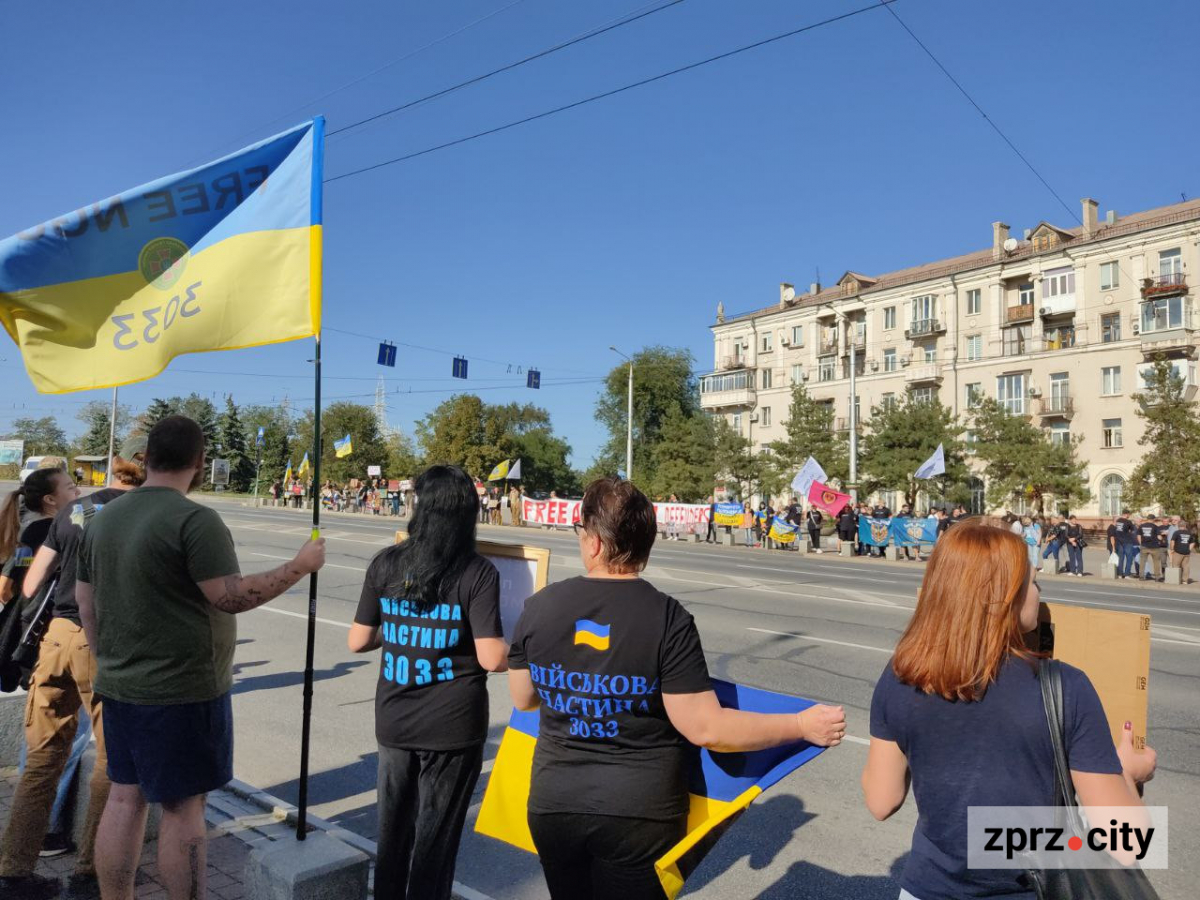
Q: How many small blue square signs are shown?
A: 3